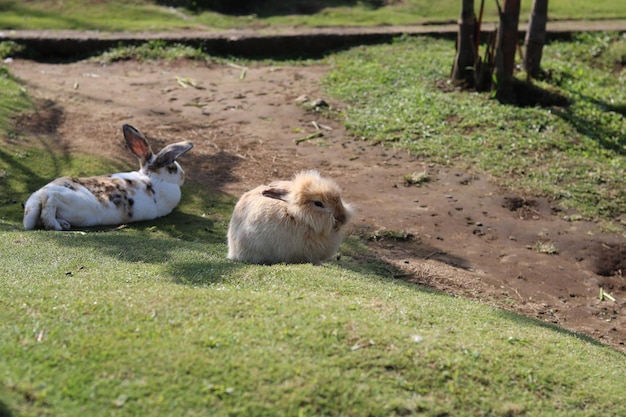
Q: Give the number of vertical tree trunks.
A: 3